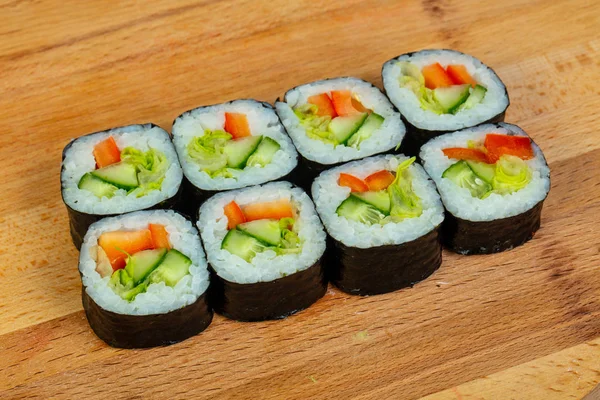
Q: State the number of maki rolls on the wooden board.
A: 8